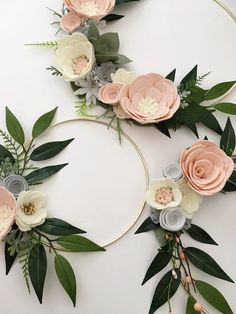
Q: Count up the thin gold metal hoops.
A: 3